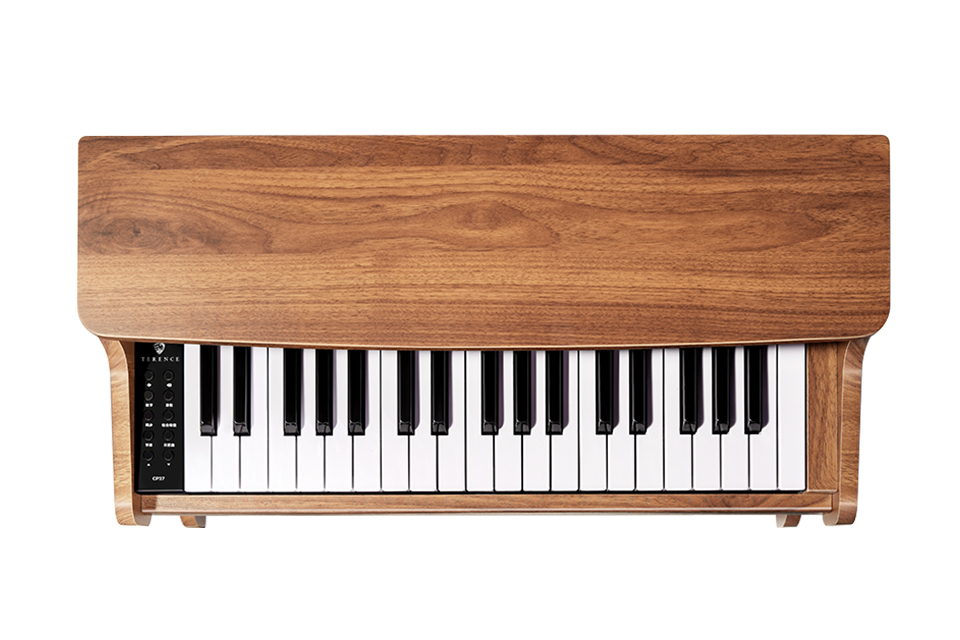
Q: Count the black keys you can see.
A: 15